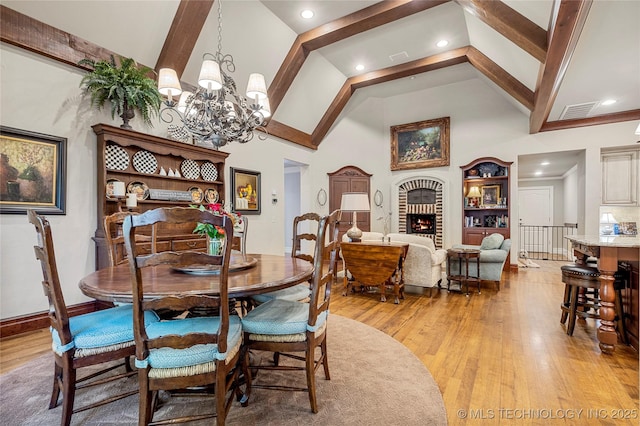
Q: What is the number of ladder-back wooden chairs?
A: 6